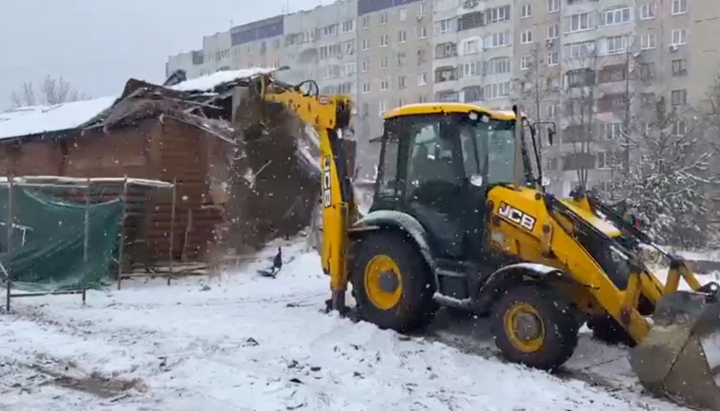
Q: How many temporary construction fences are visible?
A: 1